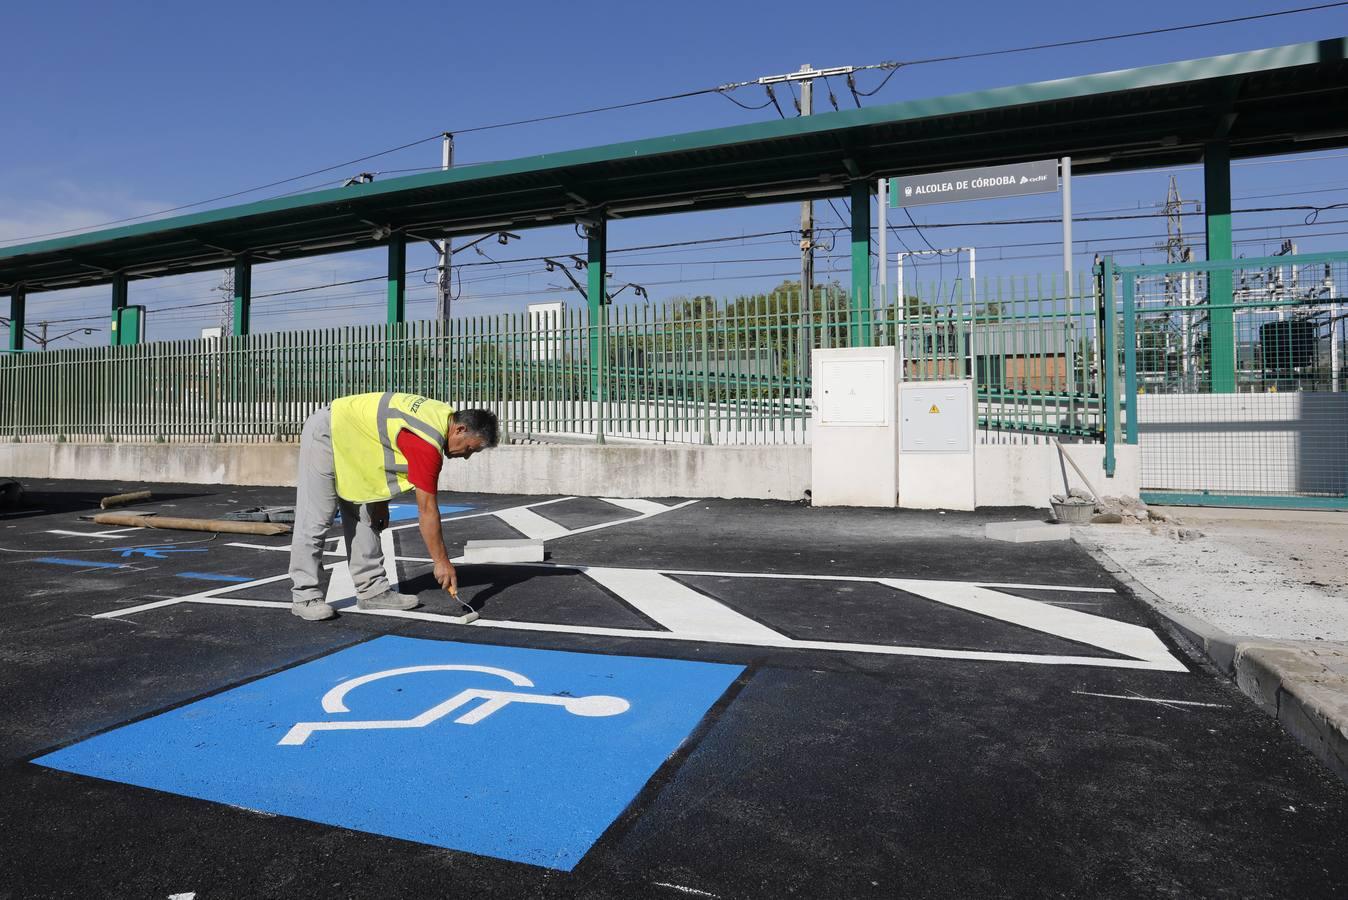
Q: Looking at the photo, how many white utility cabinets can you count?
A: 2